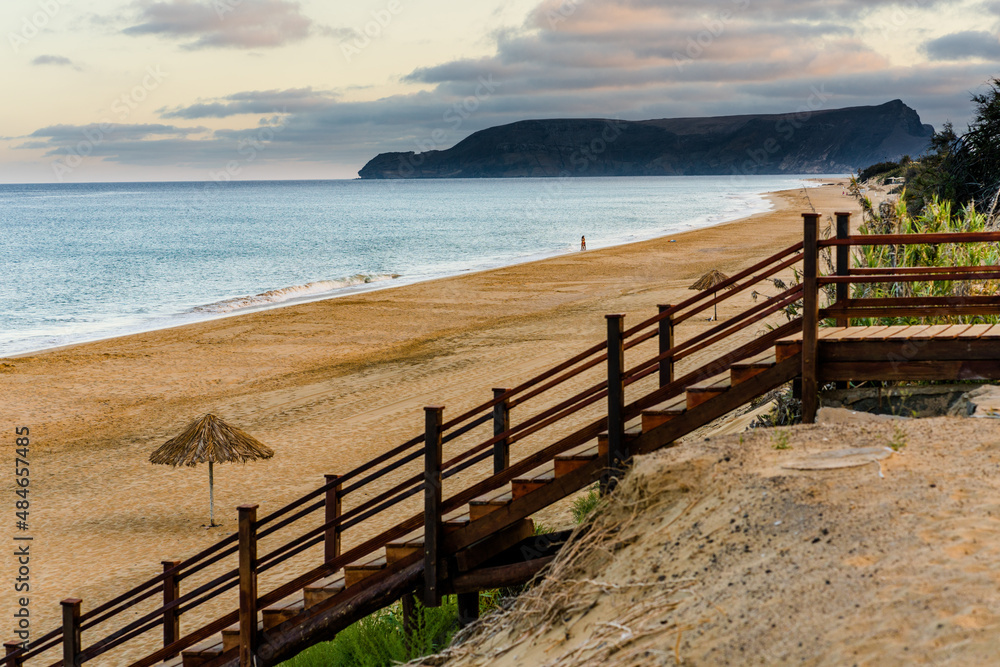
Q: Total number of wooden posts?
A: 11